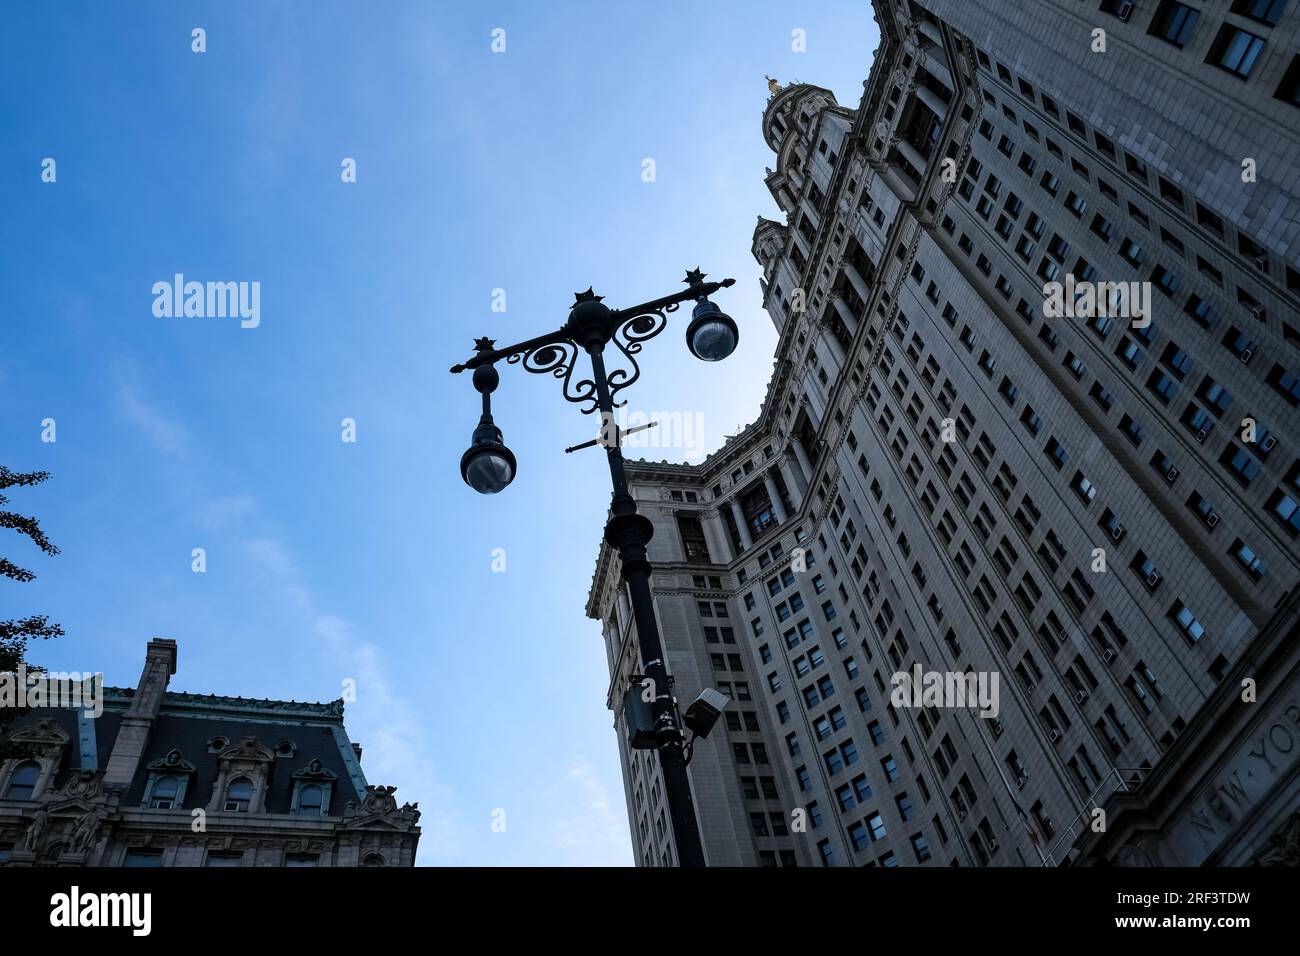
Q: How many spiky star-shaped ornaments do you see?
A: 3